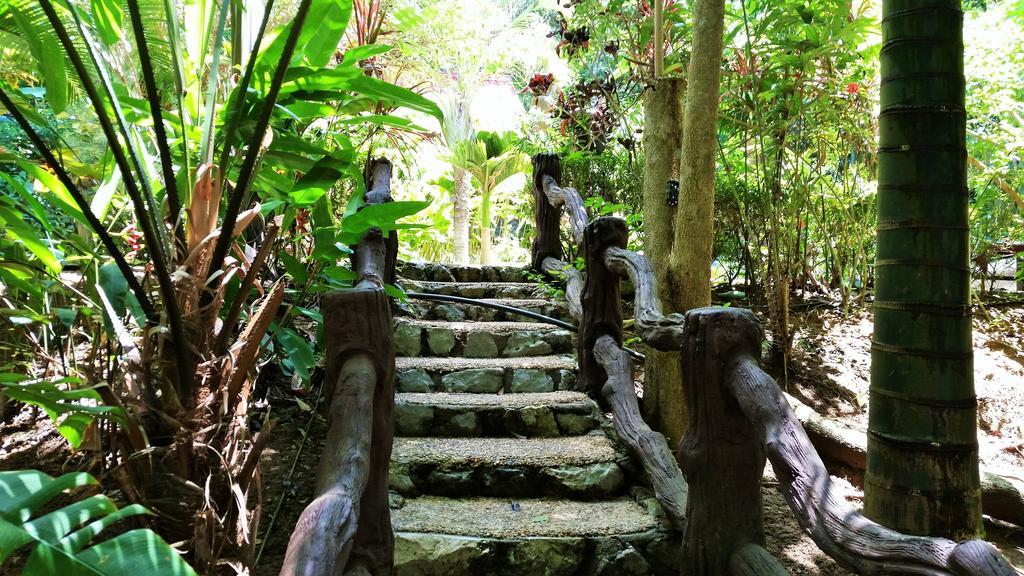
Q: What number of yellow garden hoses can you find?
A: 0